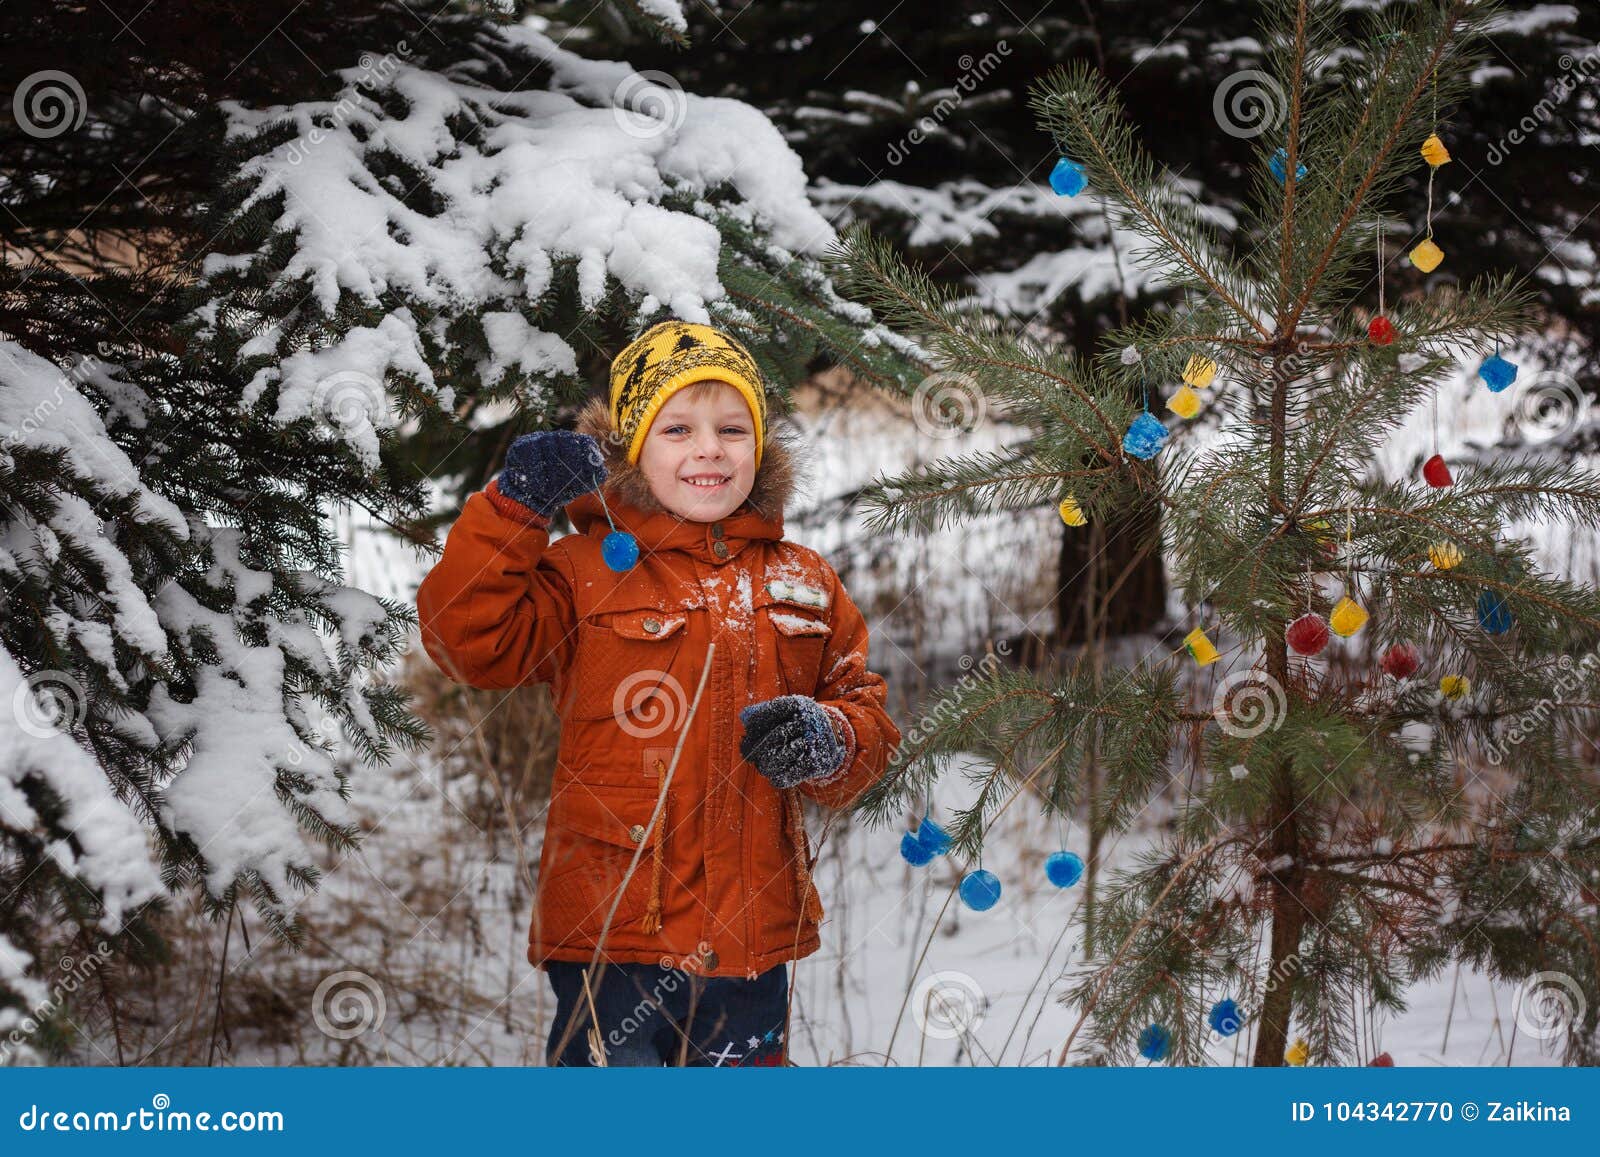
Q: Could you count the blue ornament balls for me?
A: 12